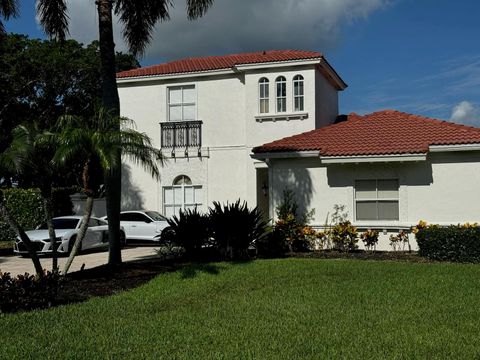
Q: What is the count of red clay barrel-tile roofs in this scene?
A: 2